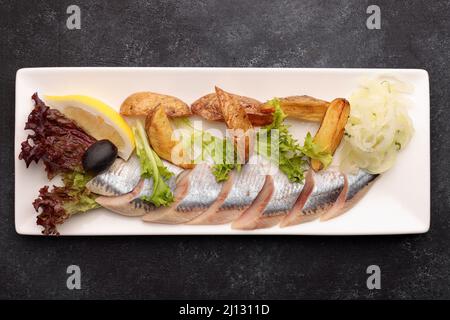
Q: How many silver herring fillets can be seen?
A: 7